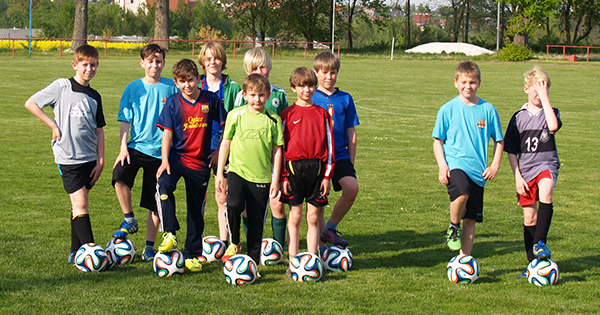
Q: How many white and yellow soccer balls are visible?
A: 0